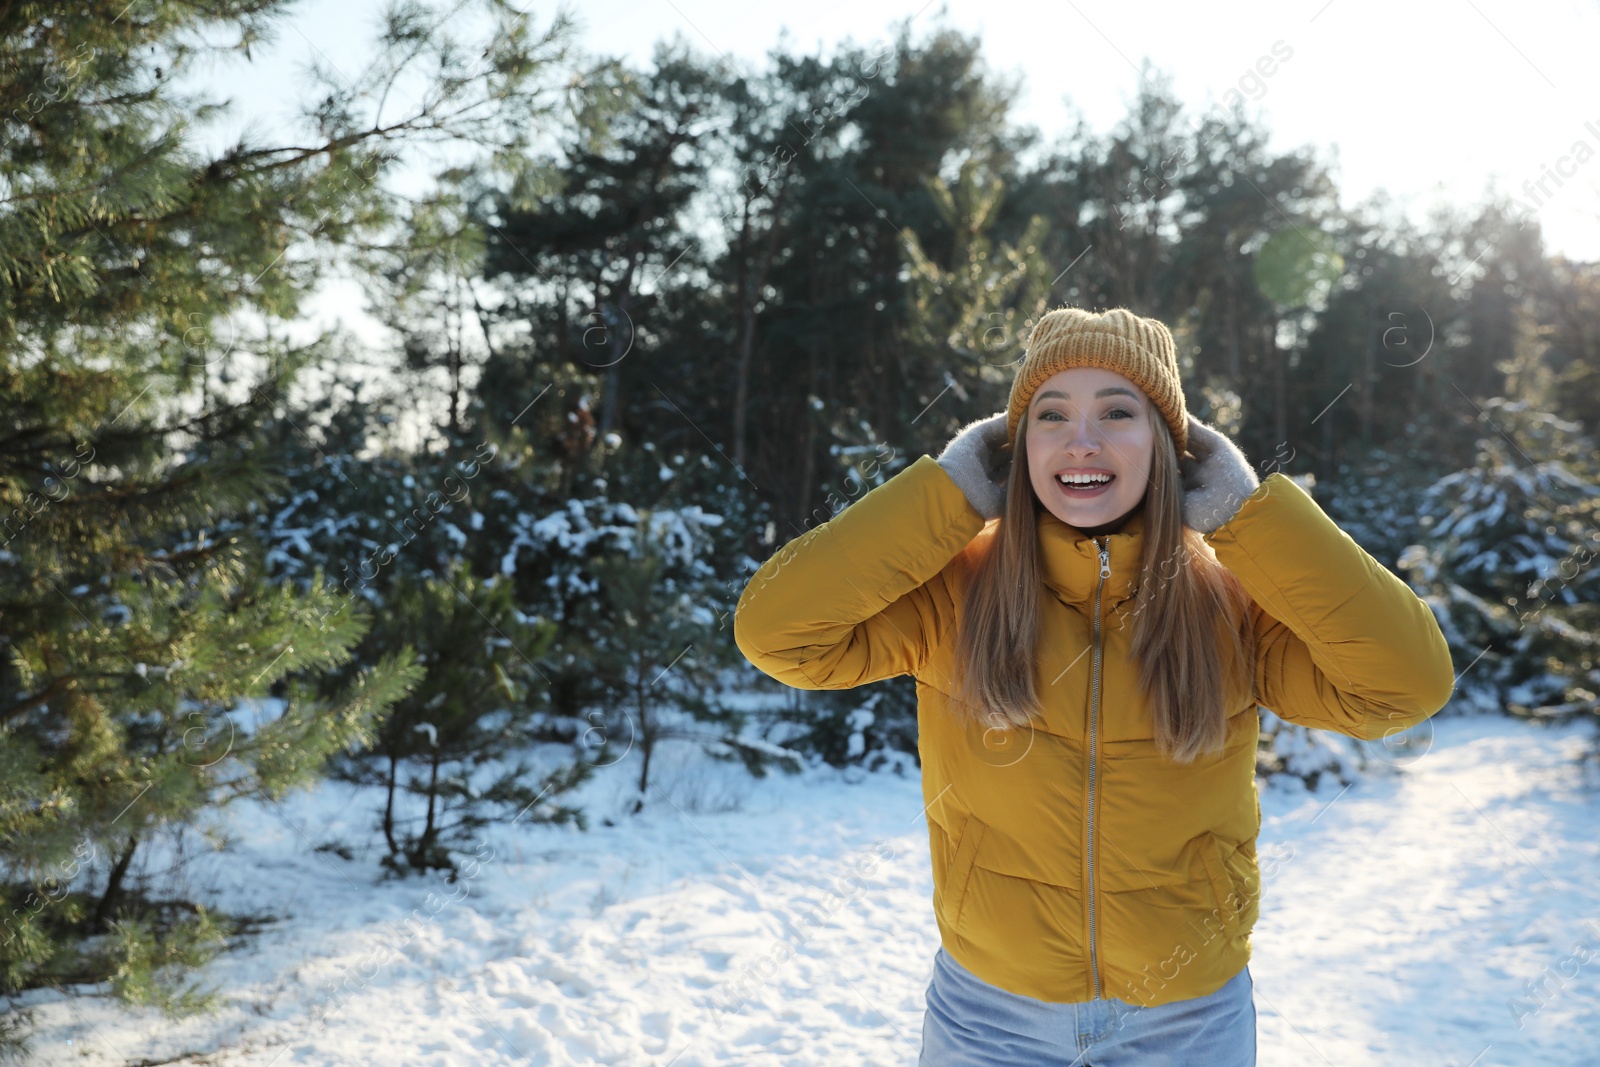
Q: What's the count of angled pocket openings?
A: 2